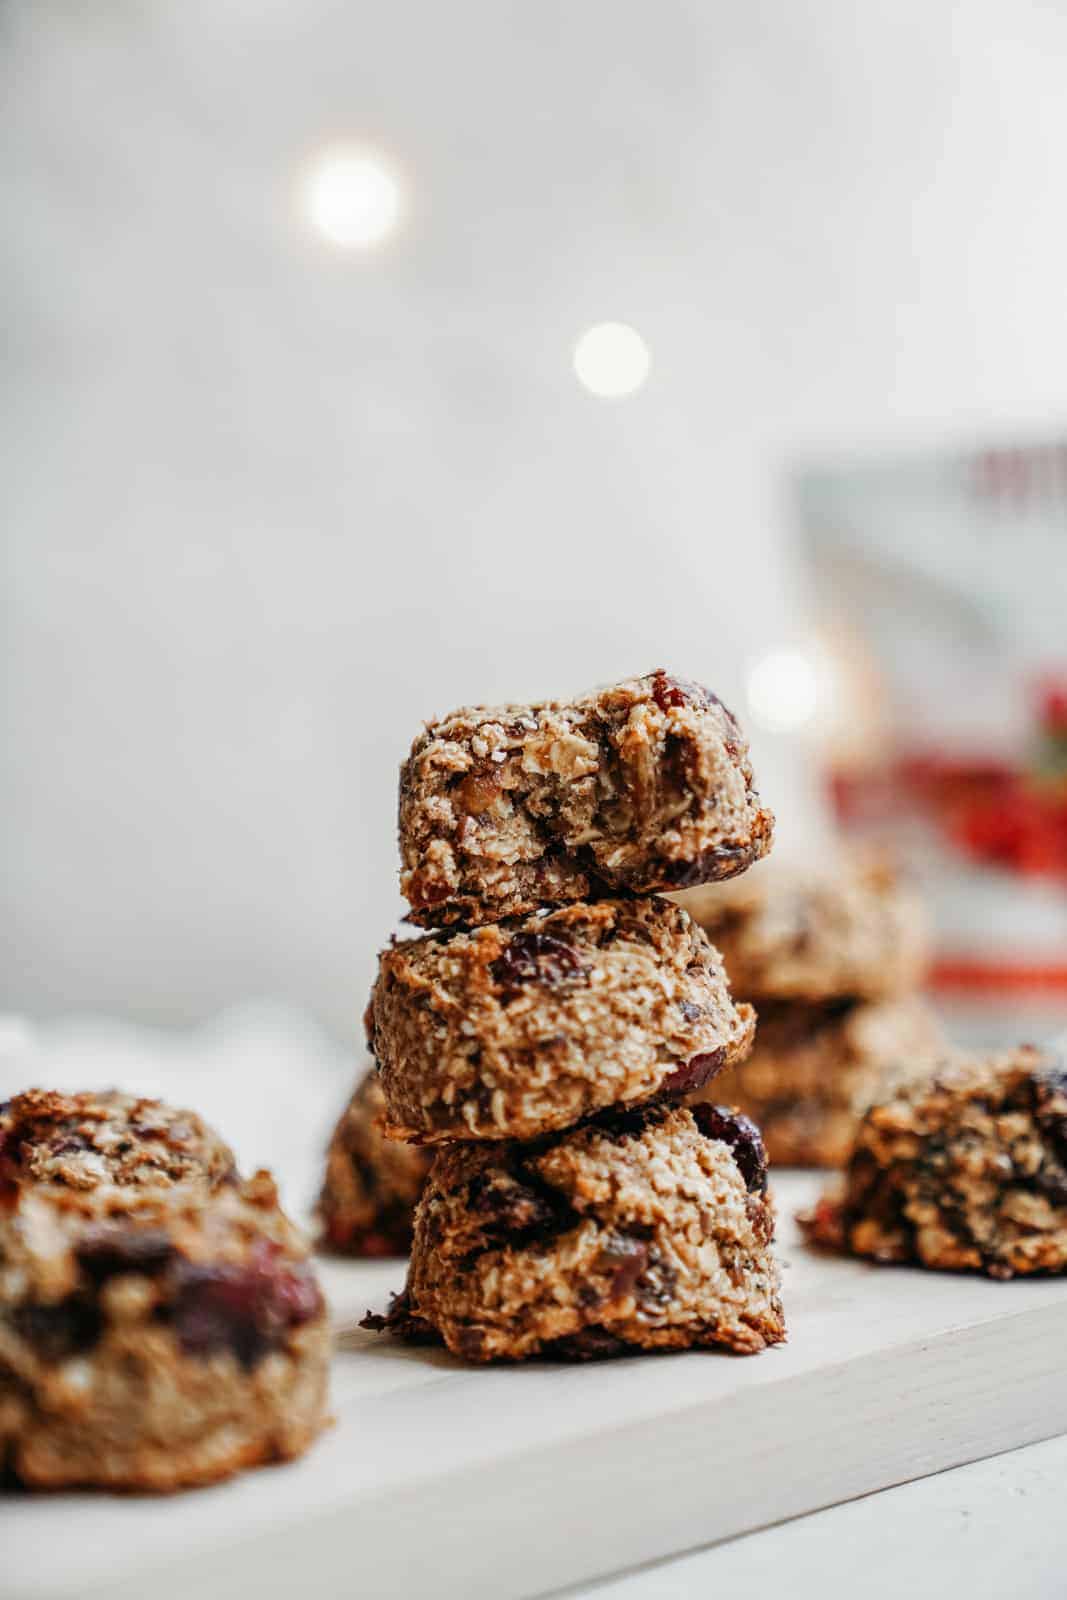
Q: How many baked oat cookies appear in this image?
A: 9